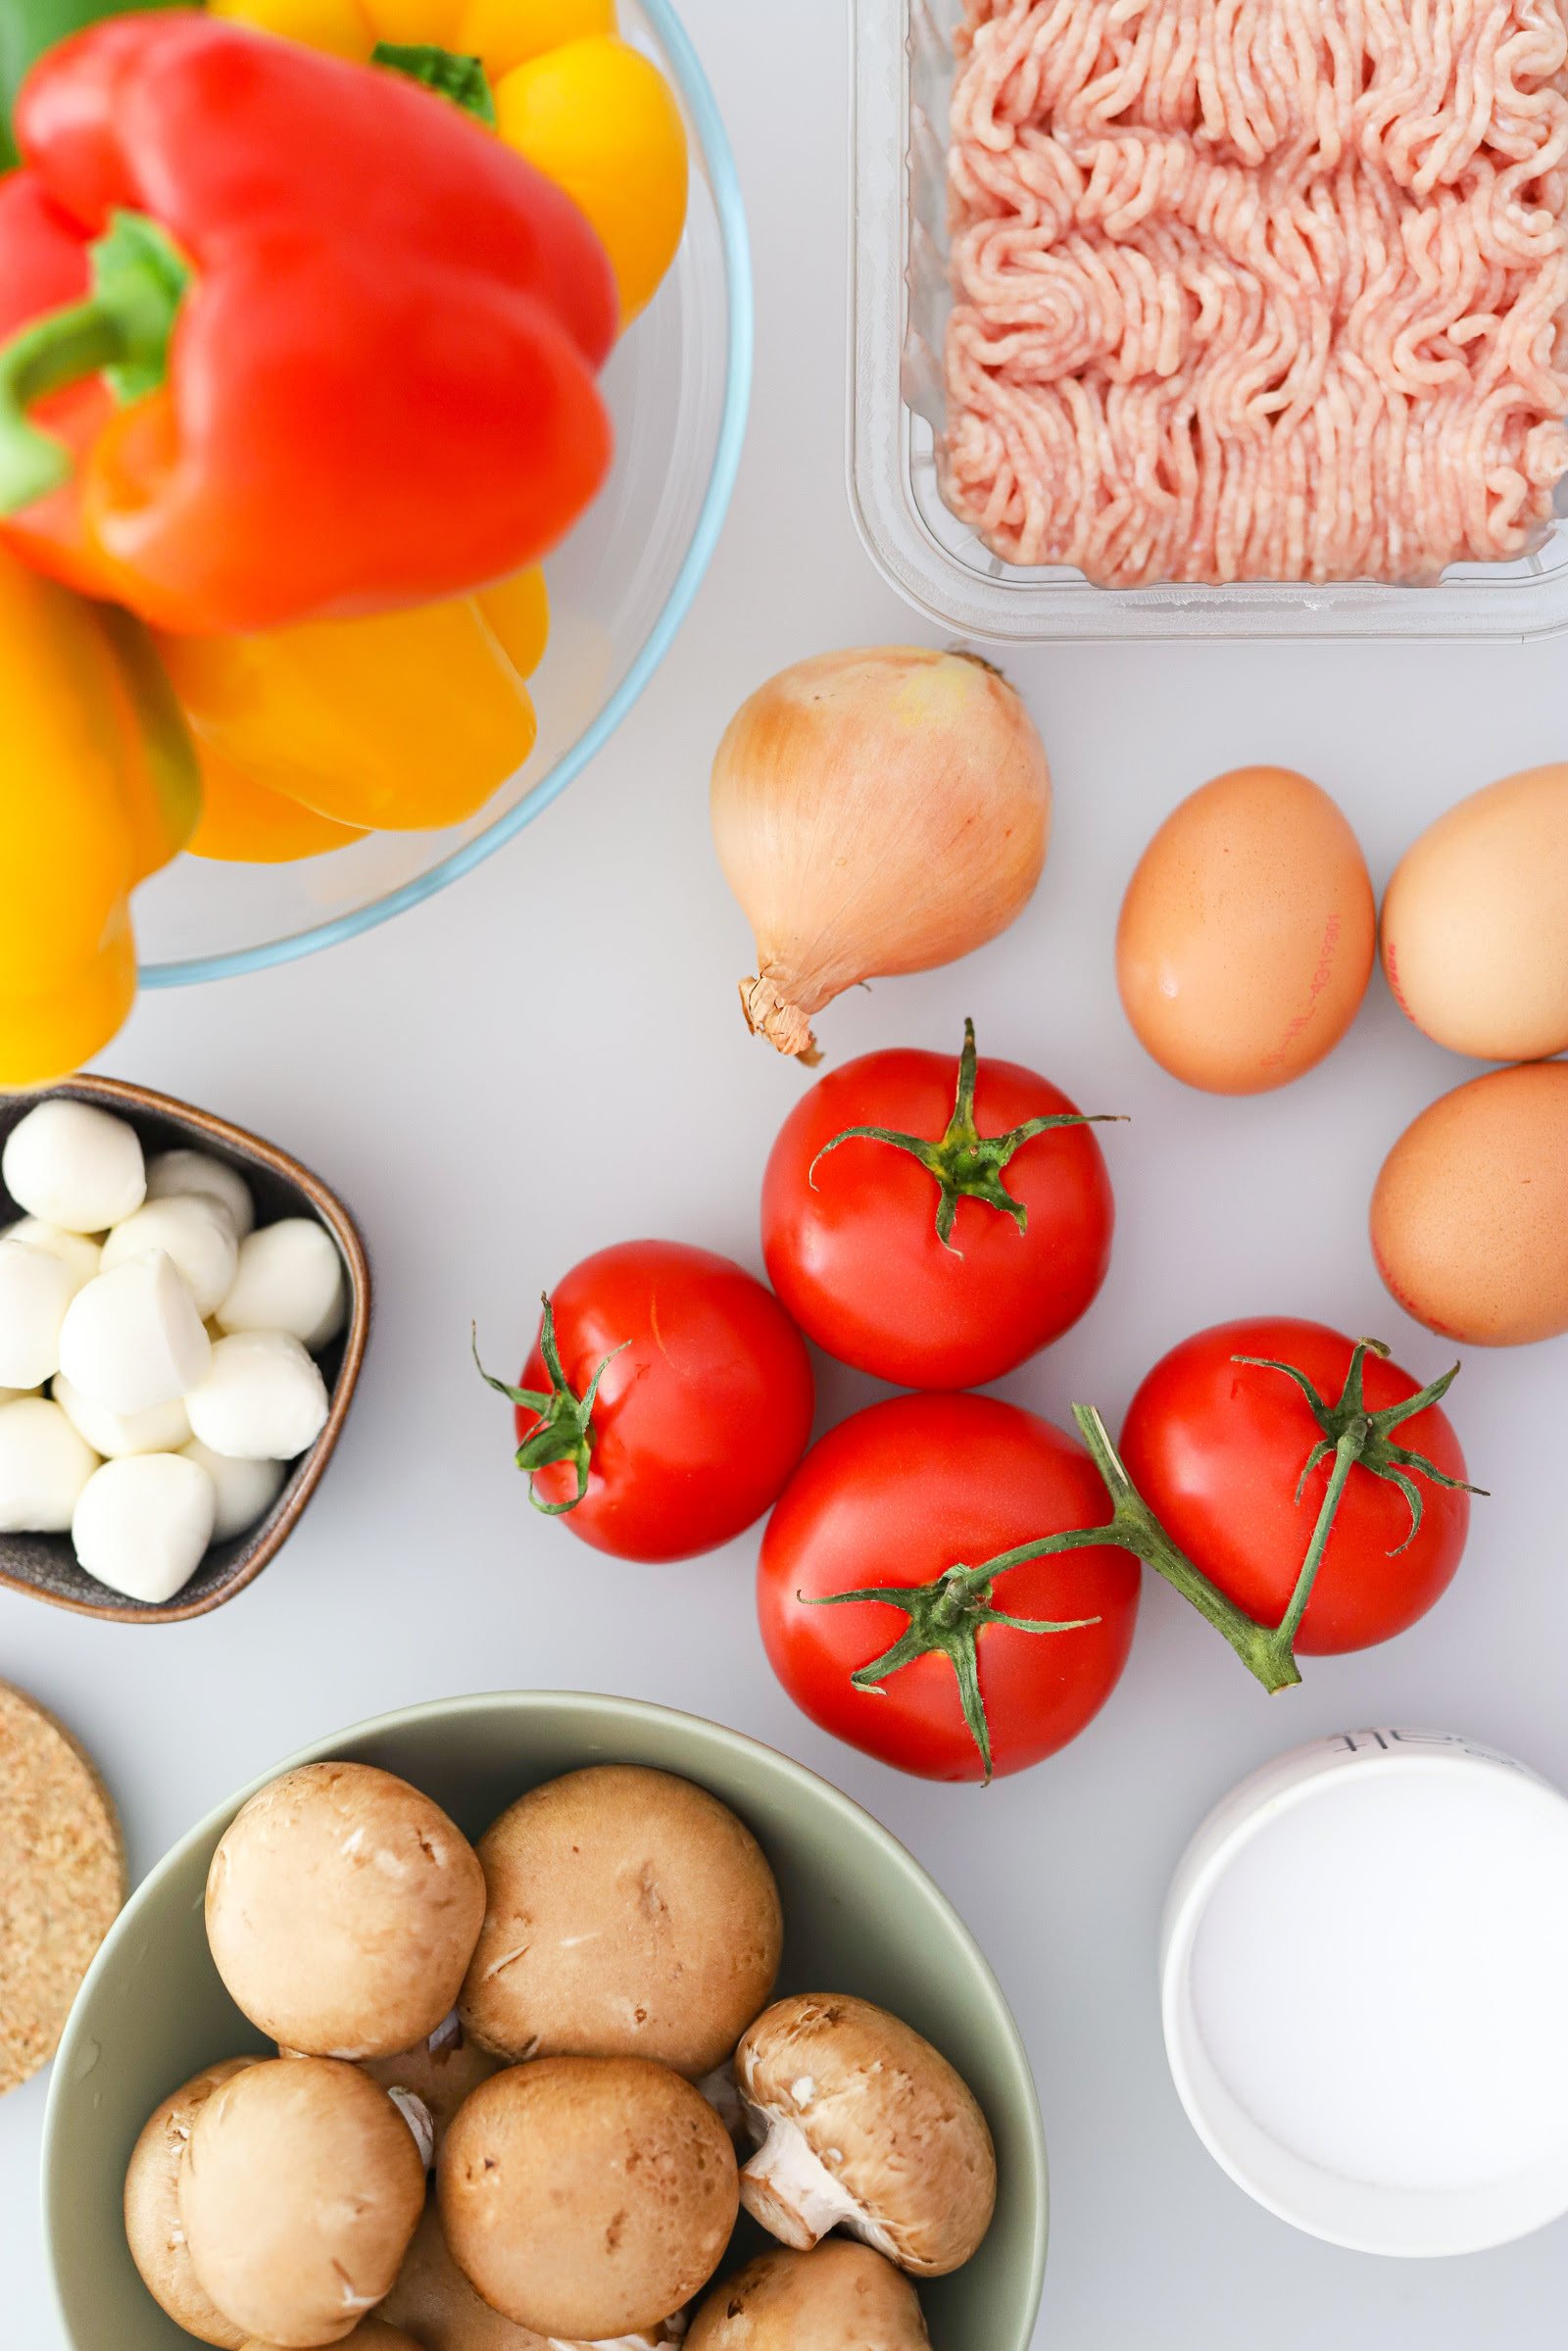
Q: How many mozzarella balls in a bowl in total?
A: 12